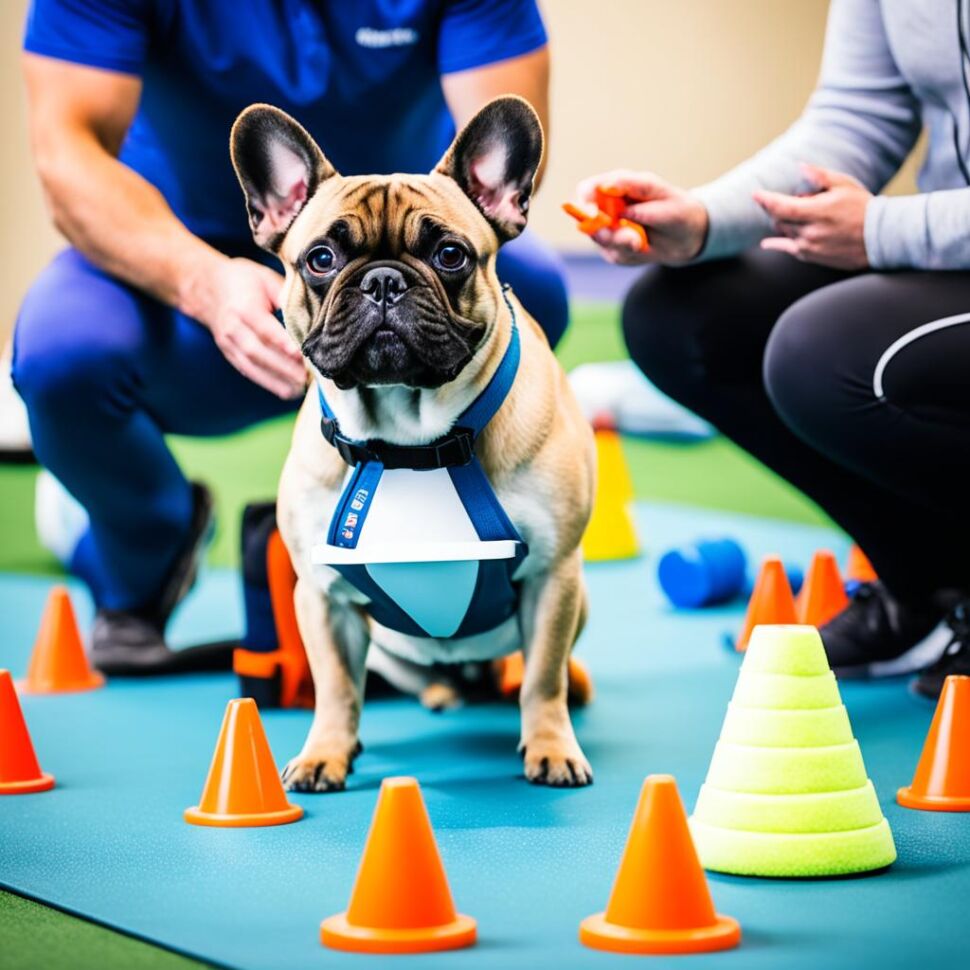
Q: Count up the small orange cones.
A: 9